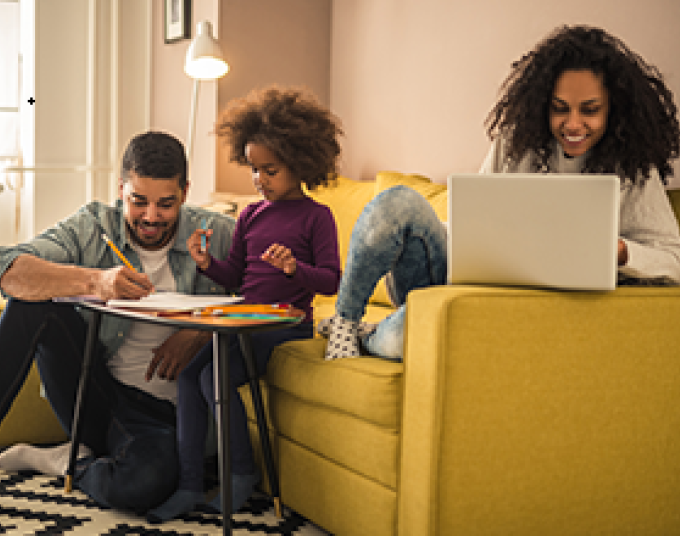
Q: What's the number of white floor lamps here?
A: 1